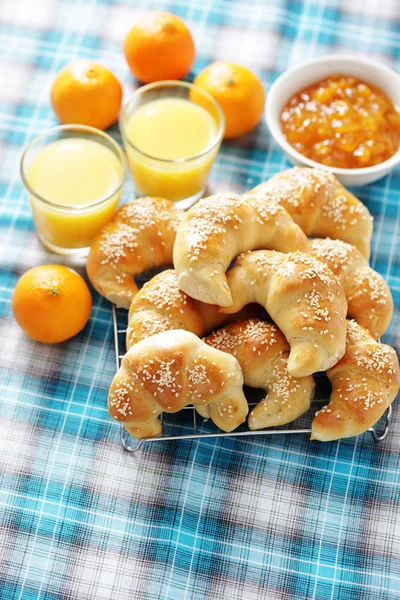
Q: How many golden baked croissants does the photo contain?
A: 9